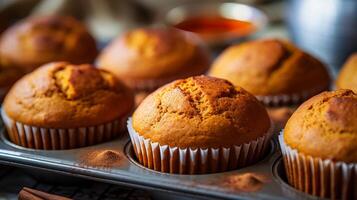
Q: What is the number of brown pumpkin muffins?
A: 7